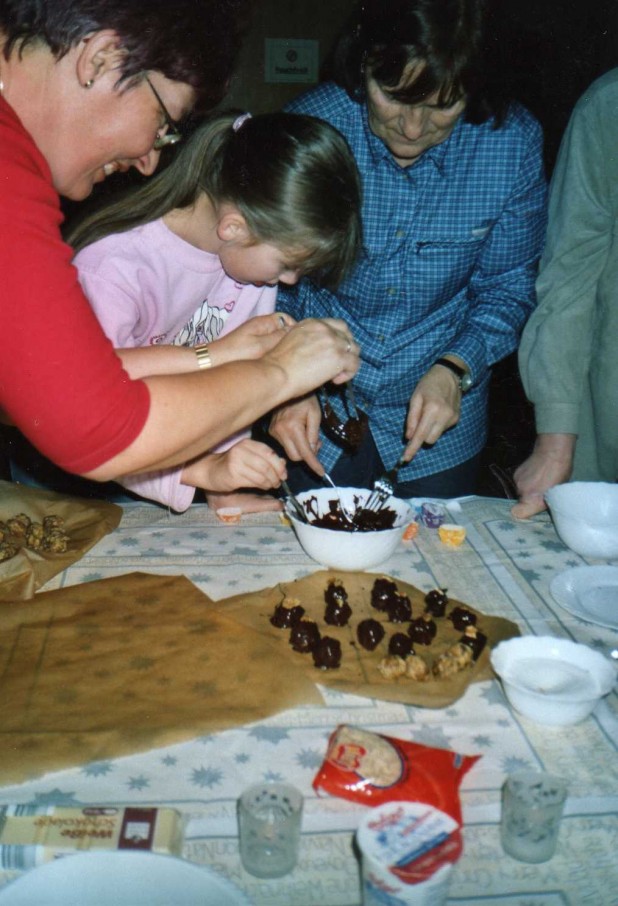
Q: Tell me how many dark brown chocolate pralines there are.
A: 13